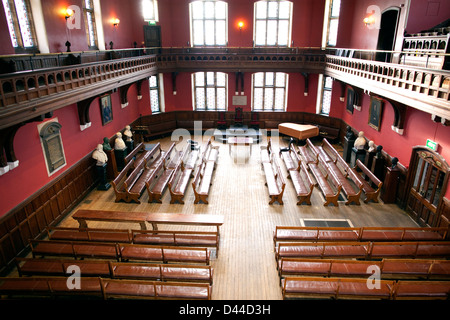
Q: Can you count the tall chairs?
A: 3